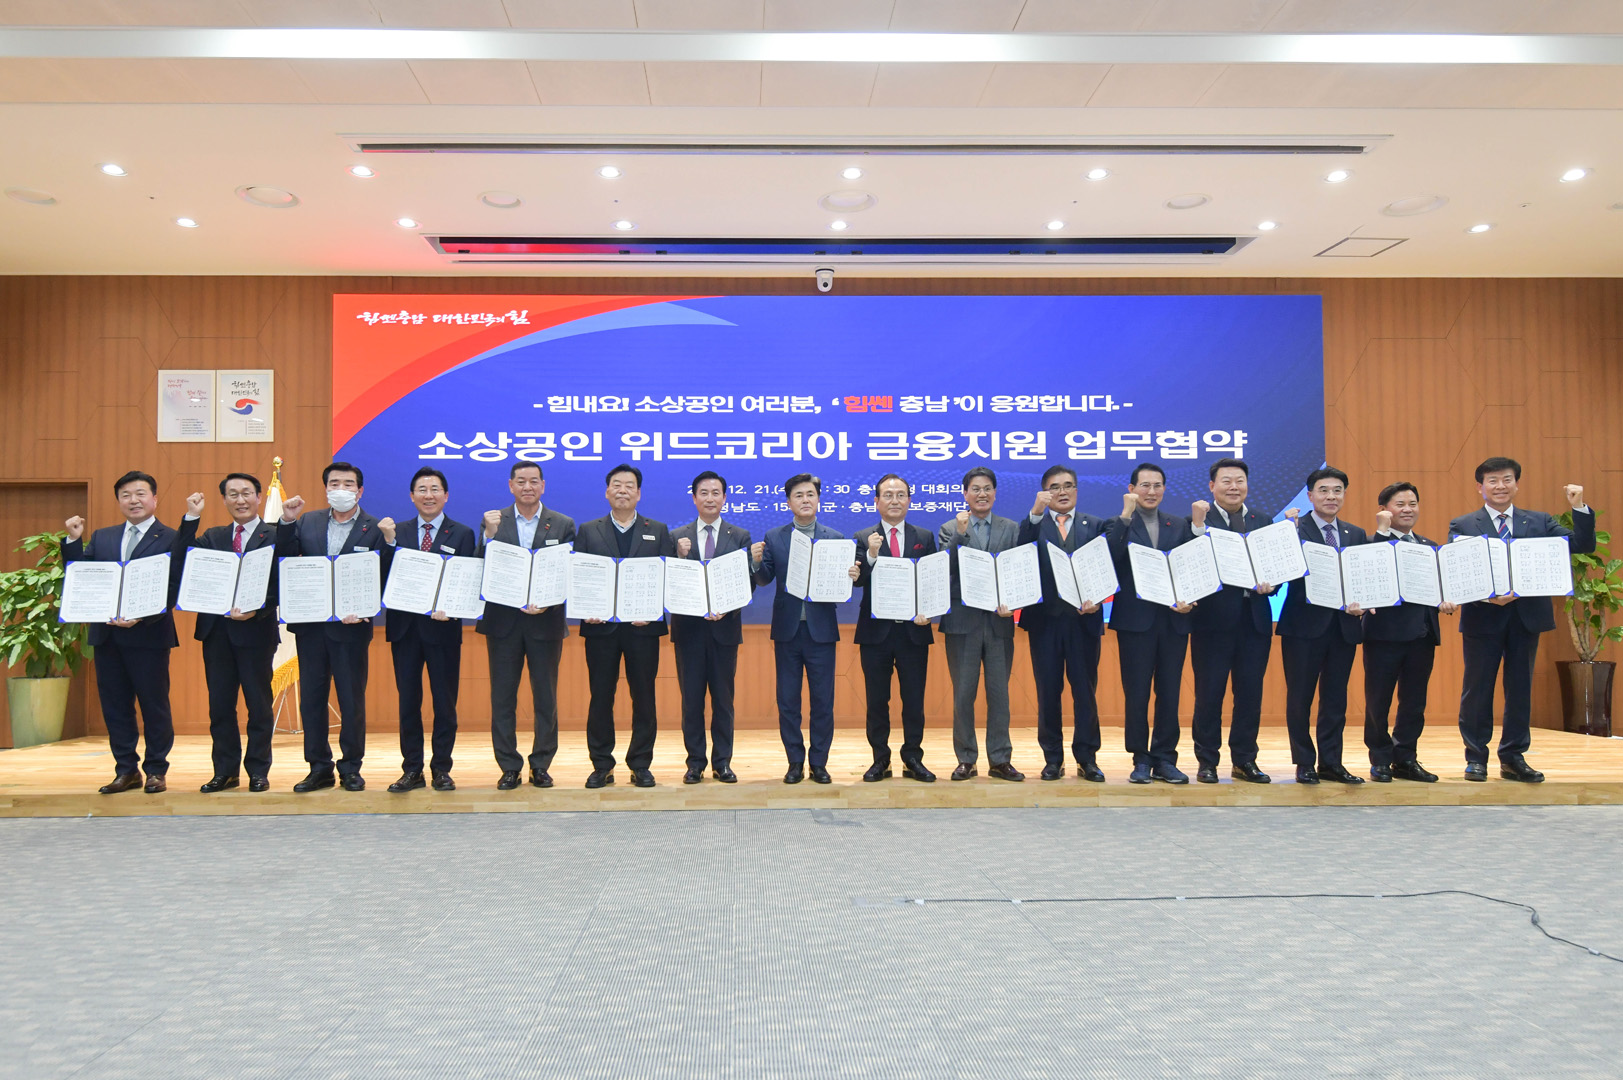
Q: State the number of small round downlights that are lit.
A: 14